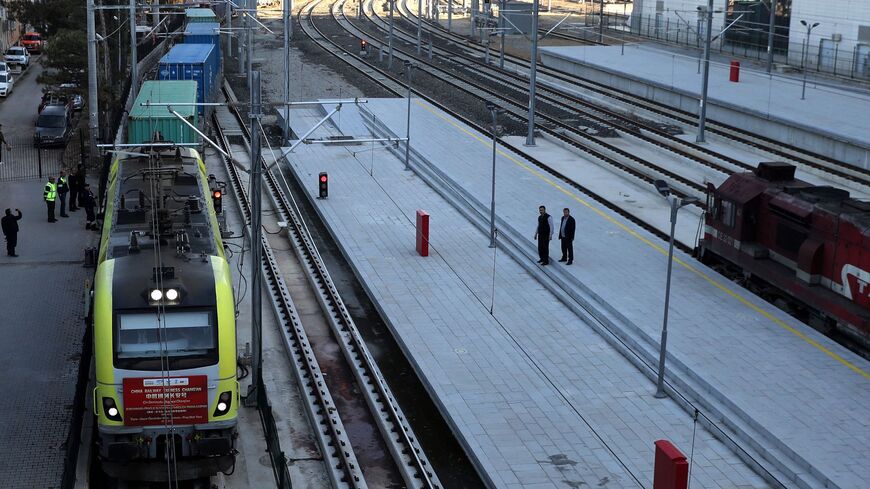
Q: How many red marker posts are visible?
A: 3